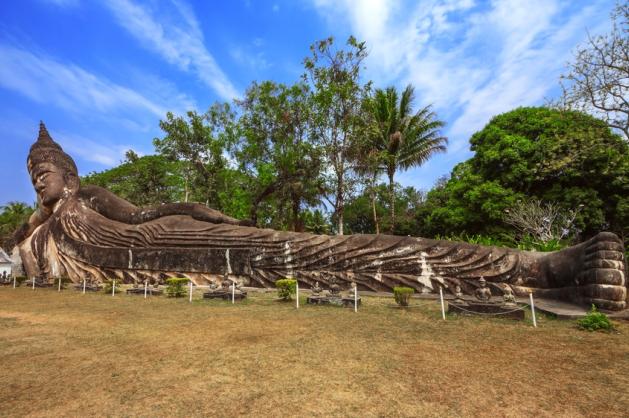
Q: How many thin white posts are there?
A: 12